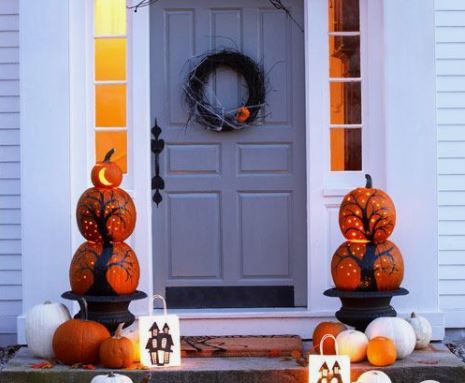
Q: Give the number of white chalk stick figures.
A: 0